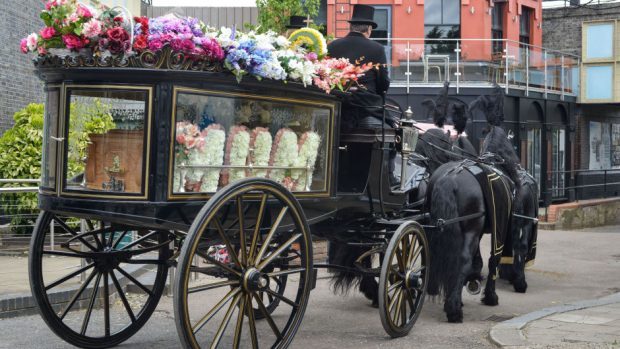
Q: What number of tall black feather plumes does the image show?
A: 3